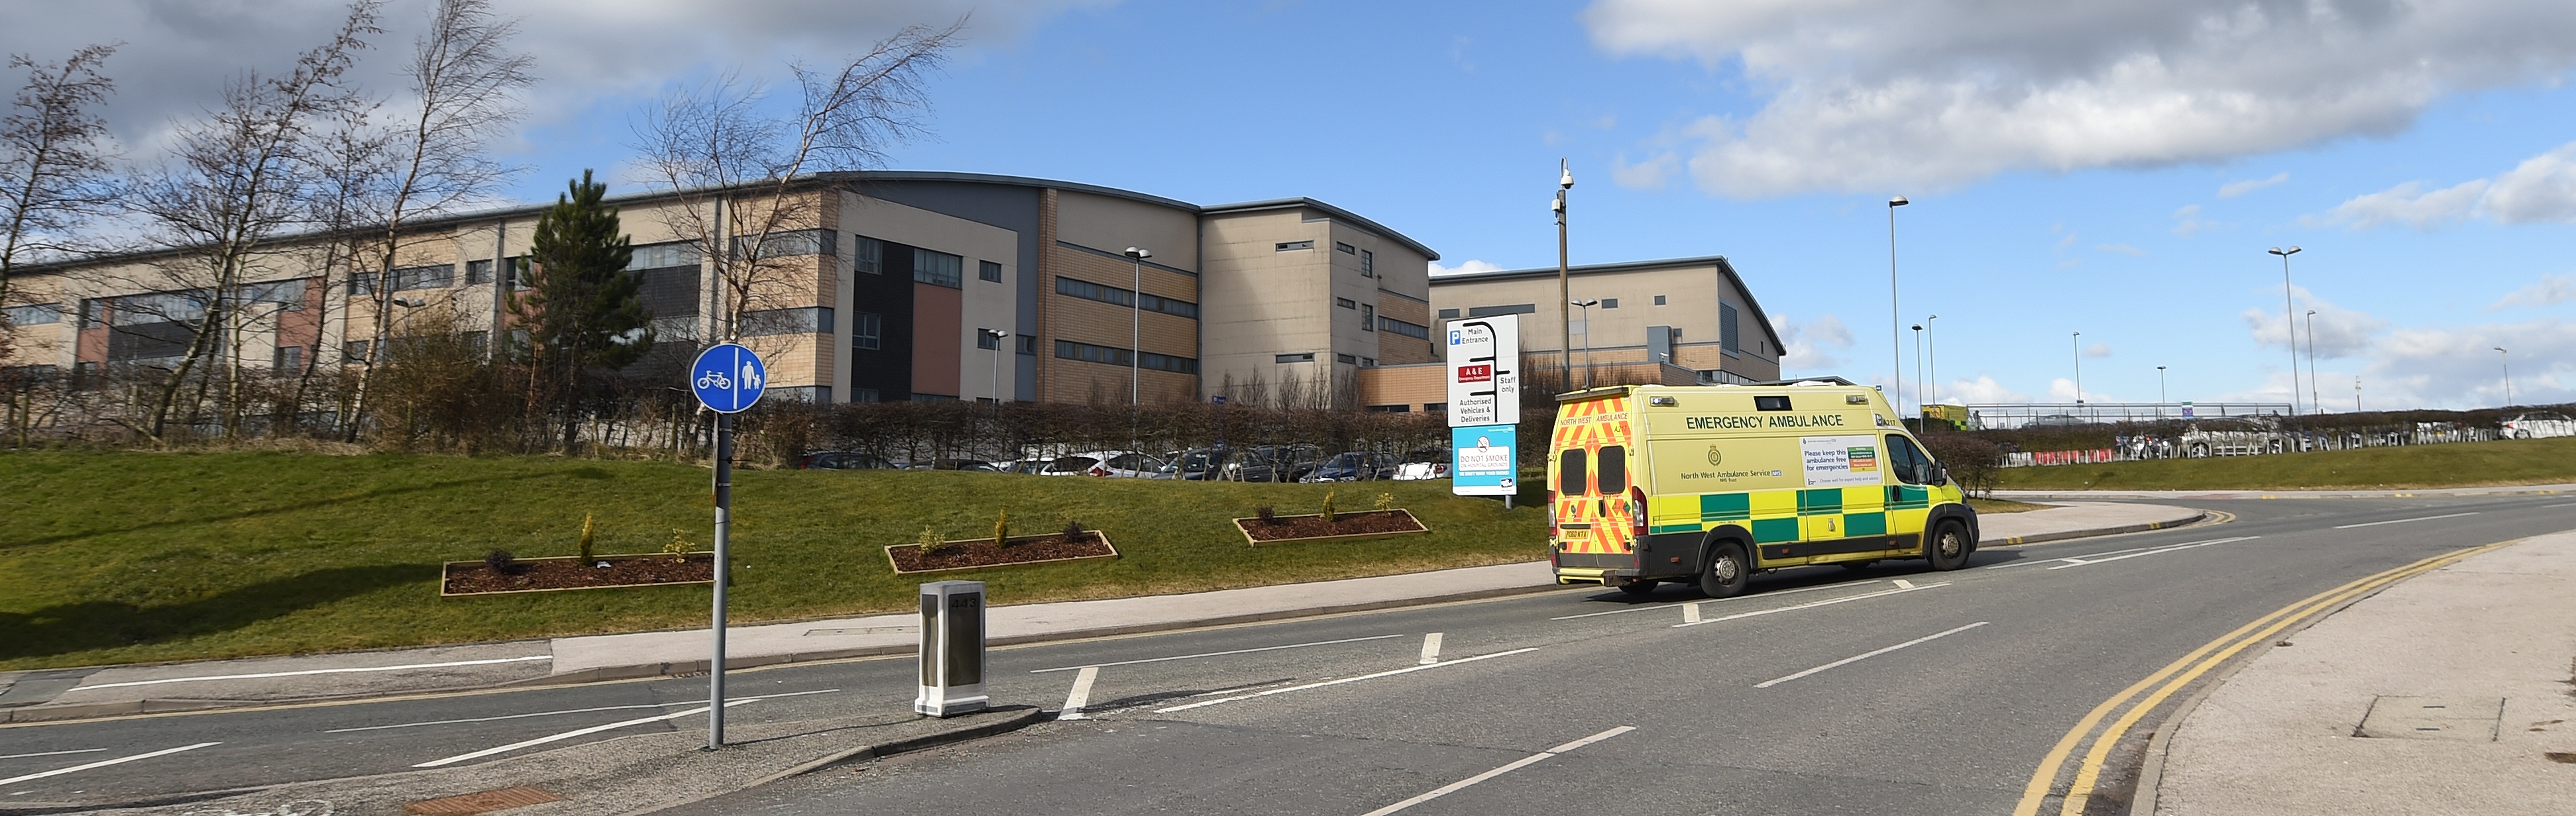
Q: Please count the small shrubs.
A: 9